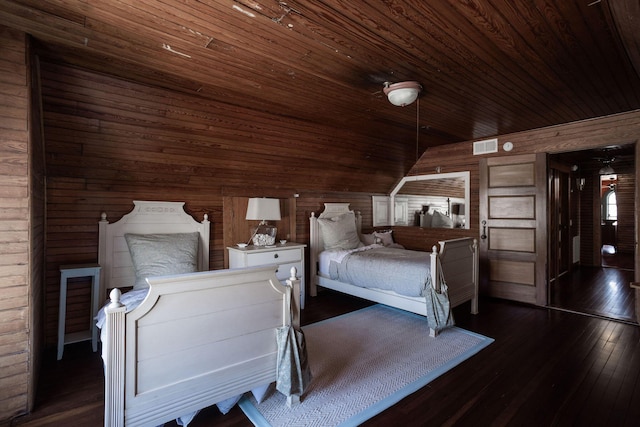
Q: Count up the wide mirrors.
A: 1